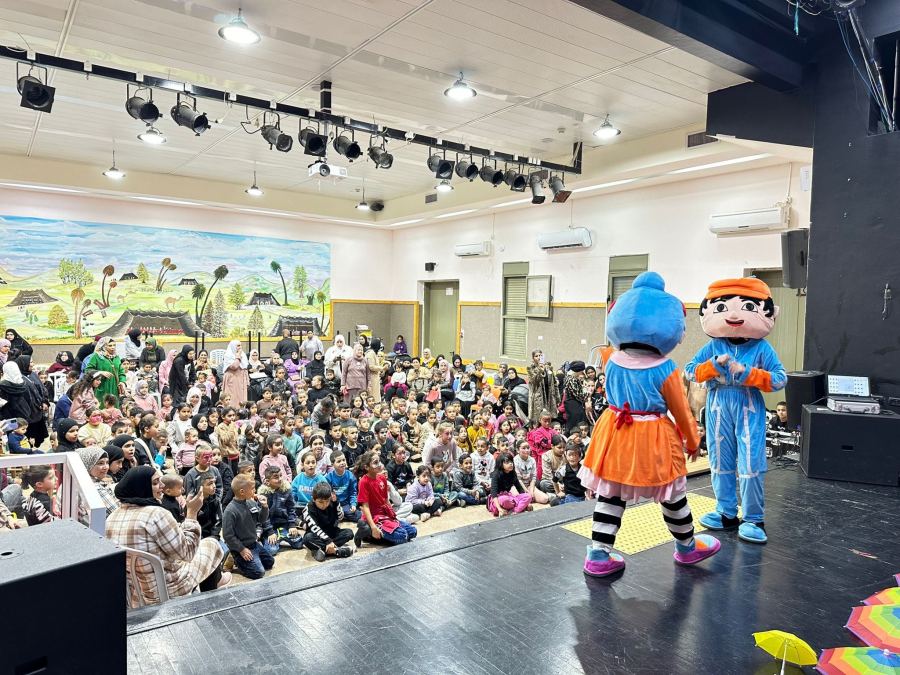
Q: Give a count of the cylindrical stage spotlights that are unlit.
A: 13